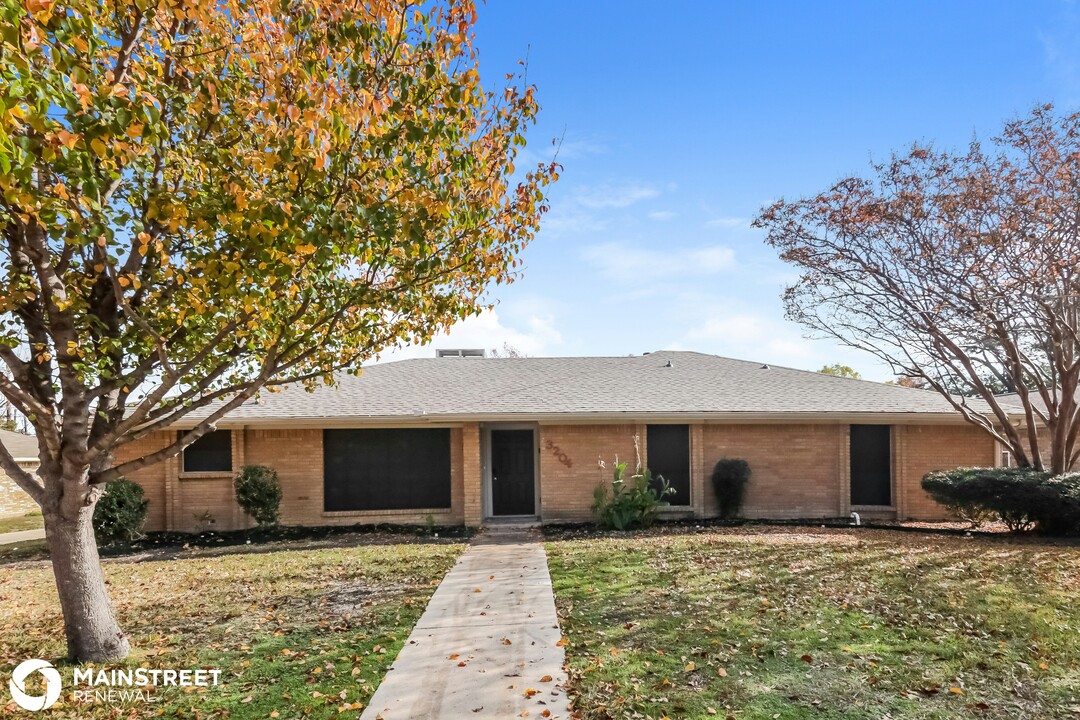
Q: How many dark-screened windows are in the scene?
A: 4